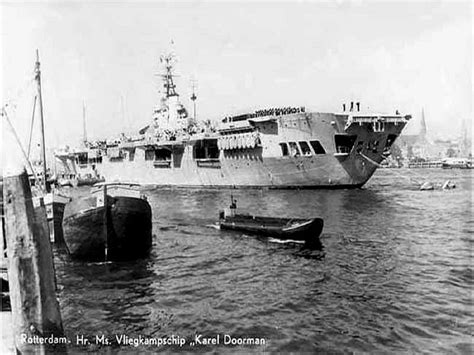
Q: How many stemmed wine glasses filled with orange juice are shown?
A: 0